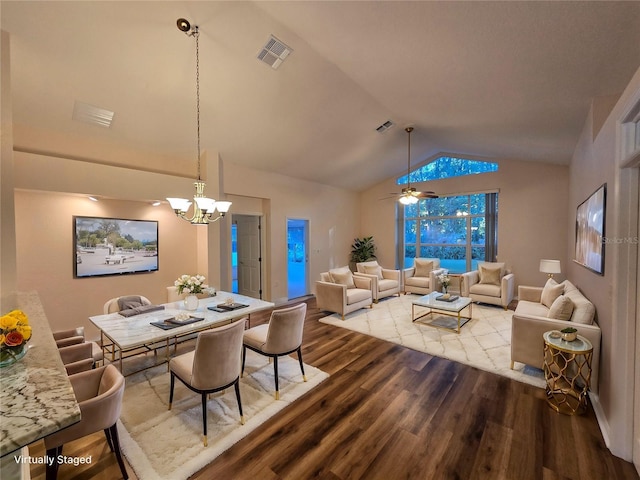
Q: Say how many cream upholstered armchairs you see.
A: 4